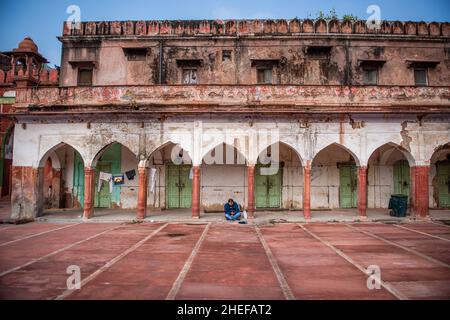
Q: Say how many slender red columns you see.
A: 6